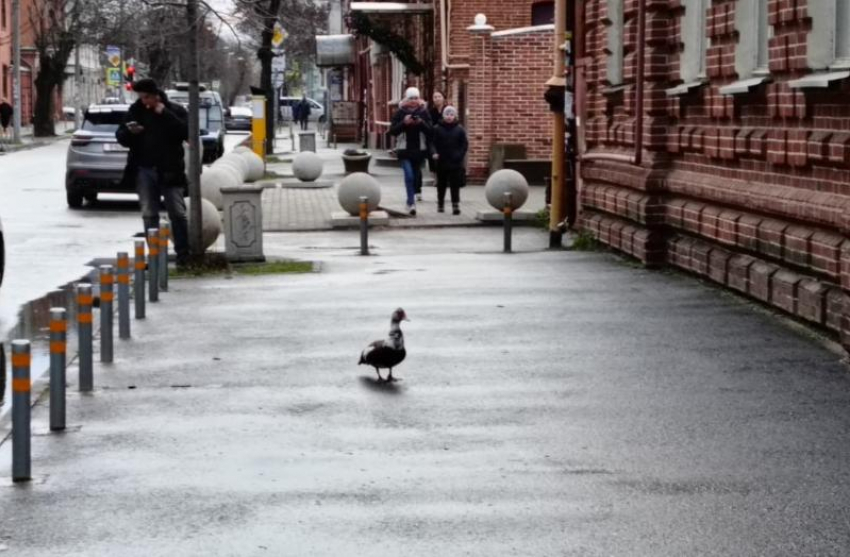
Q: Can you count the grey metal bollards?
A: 10